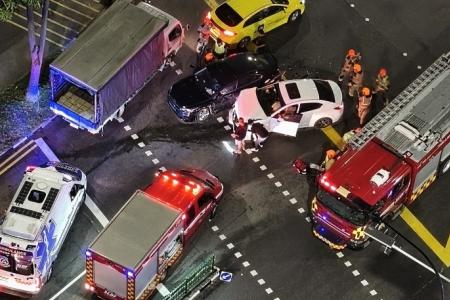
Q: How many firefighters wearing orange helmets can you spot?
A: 6